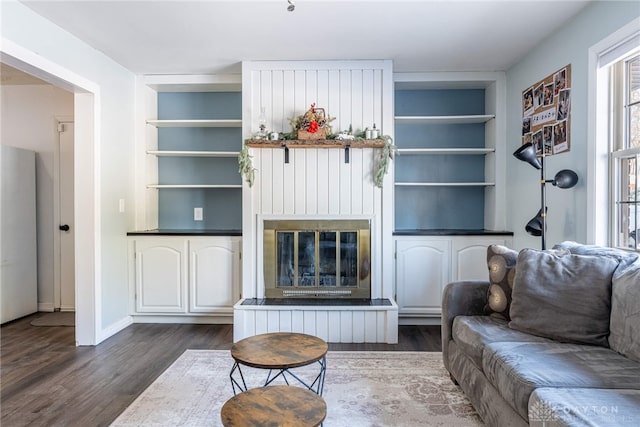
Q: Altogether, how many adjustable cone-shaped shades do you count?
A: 3